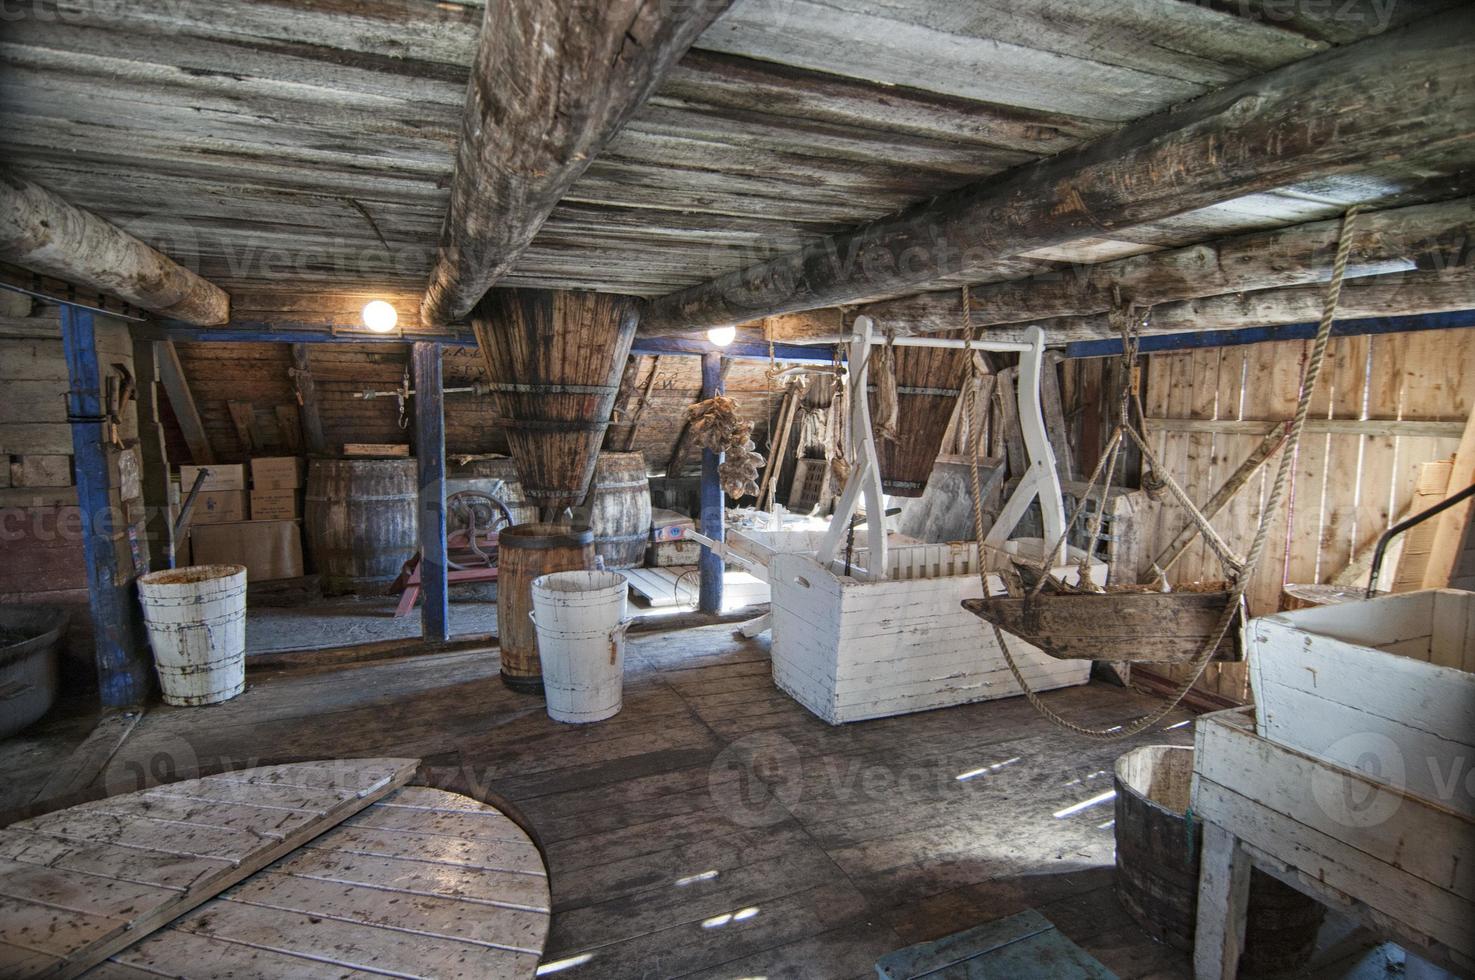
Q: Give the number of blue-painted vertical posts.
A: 3